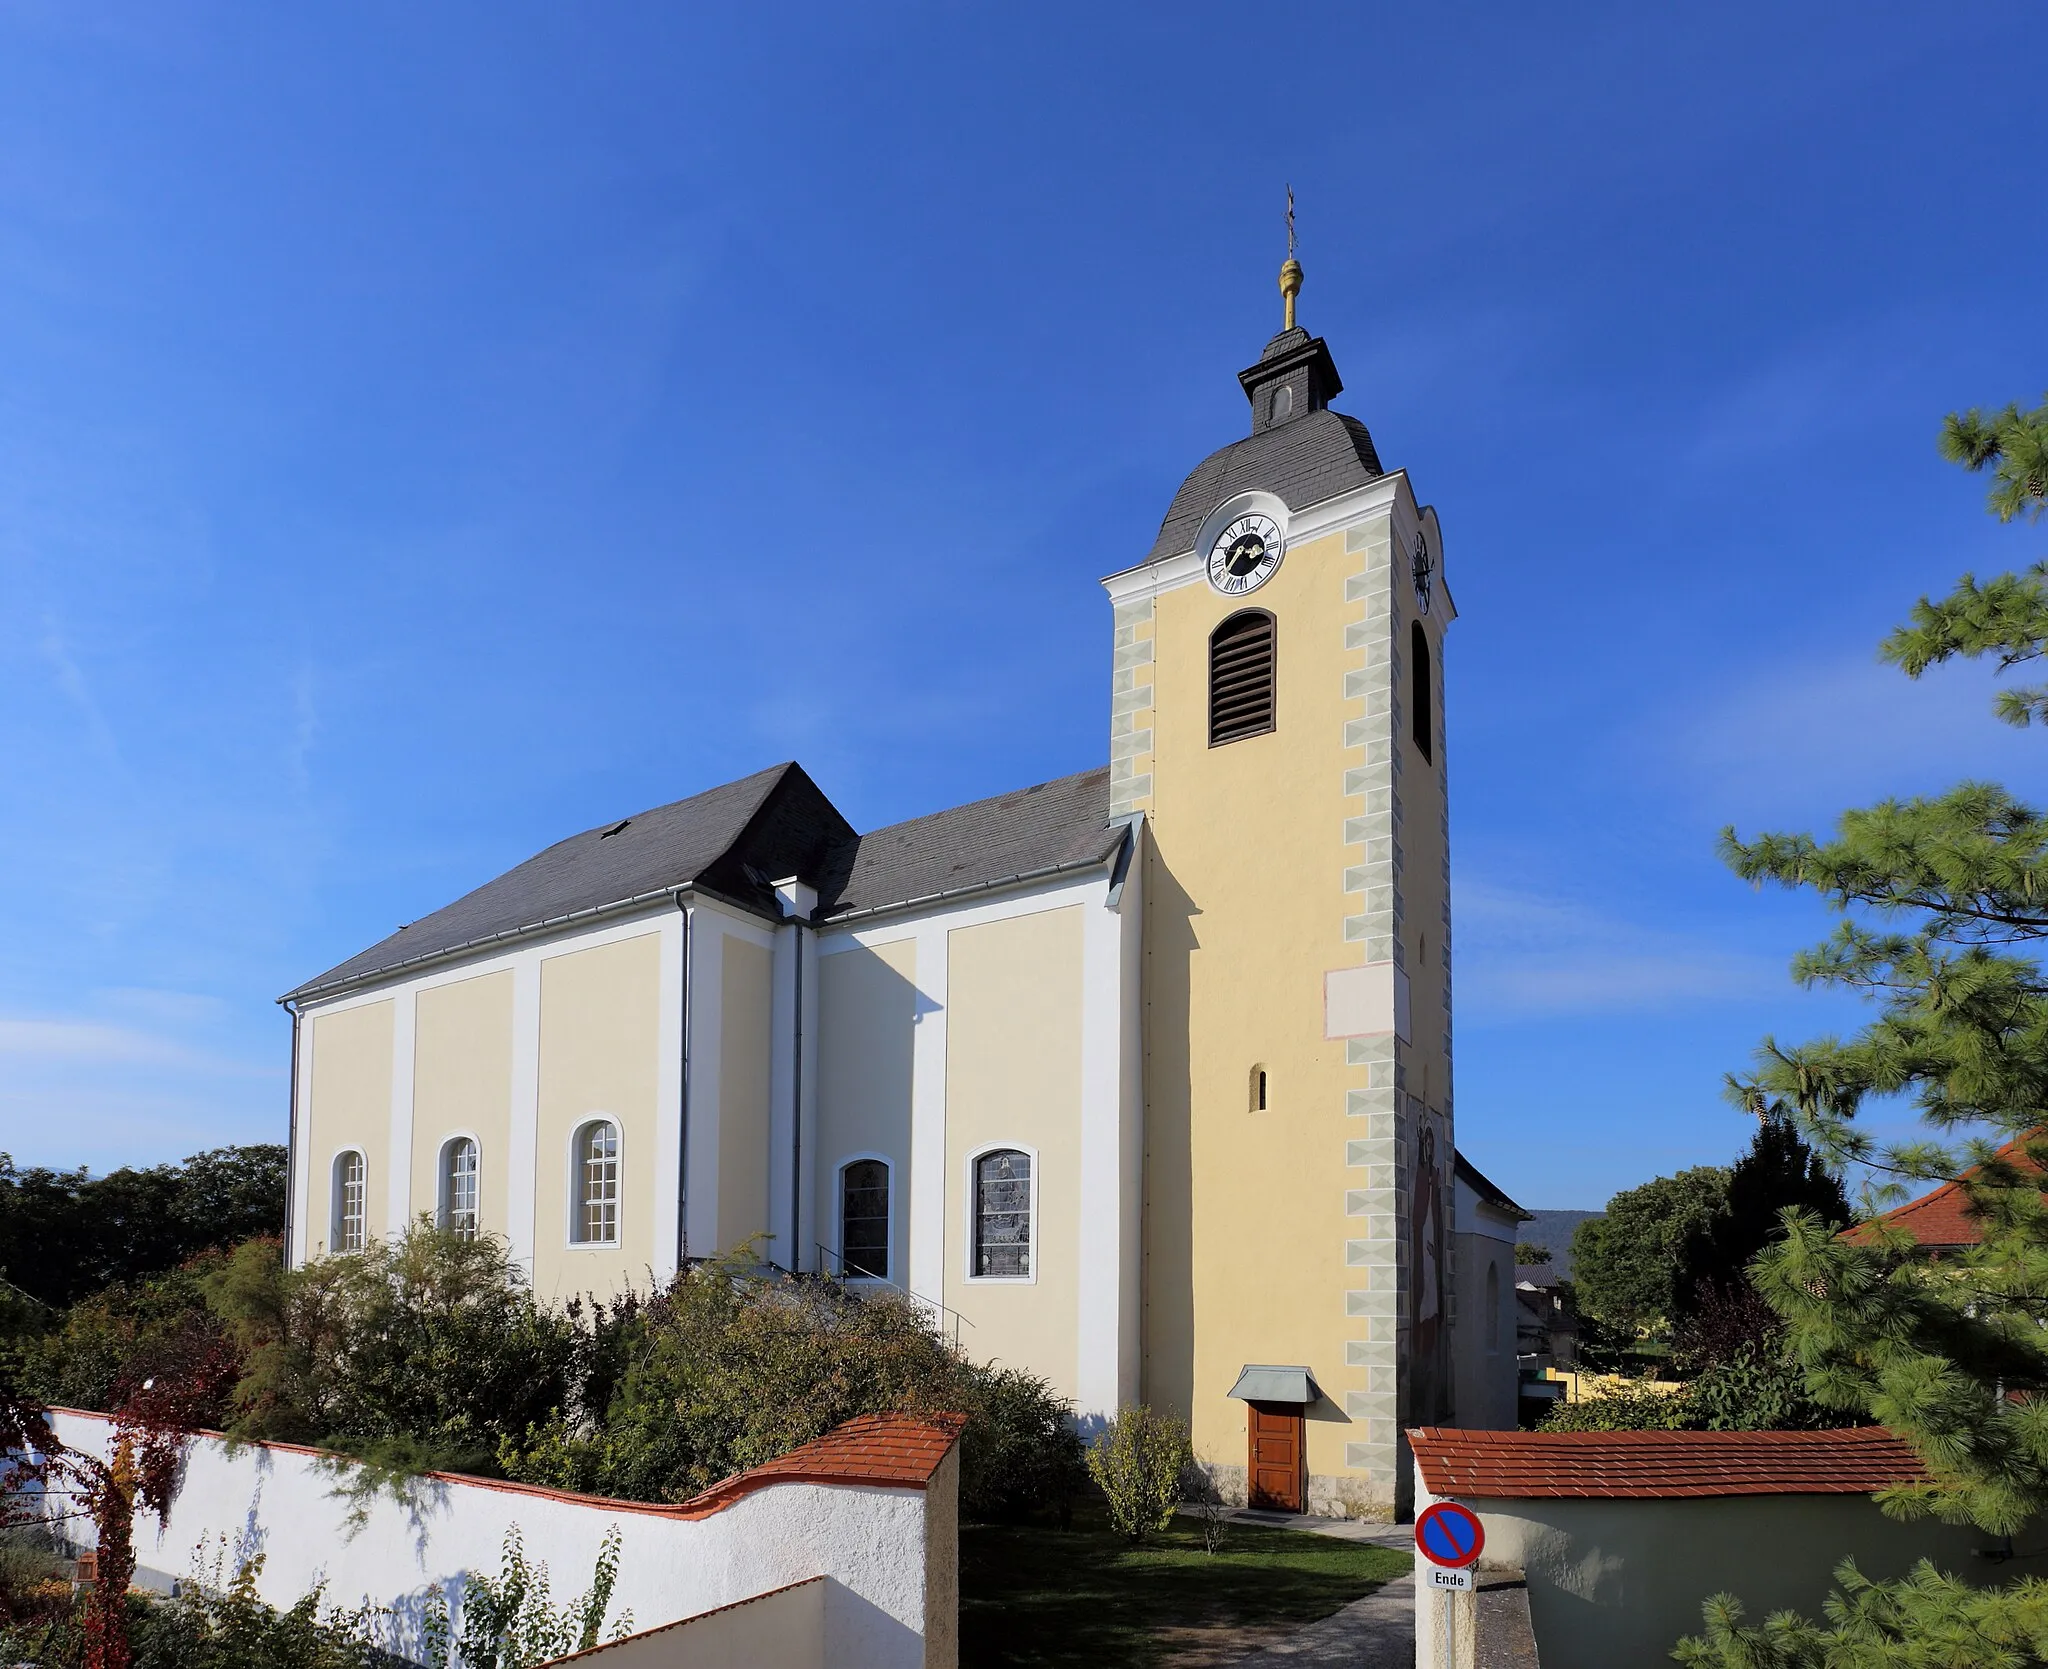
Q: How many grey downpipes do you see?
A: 3